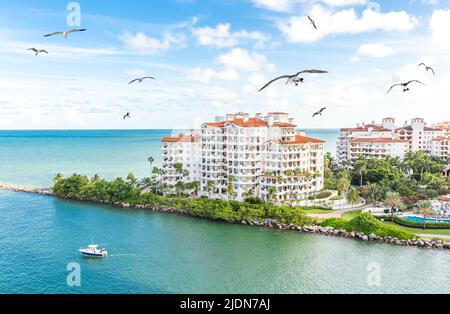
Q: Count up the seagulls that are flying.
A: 9